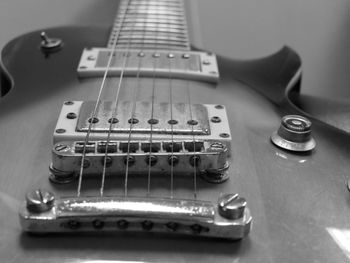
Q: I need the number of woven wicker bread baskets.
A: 0